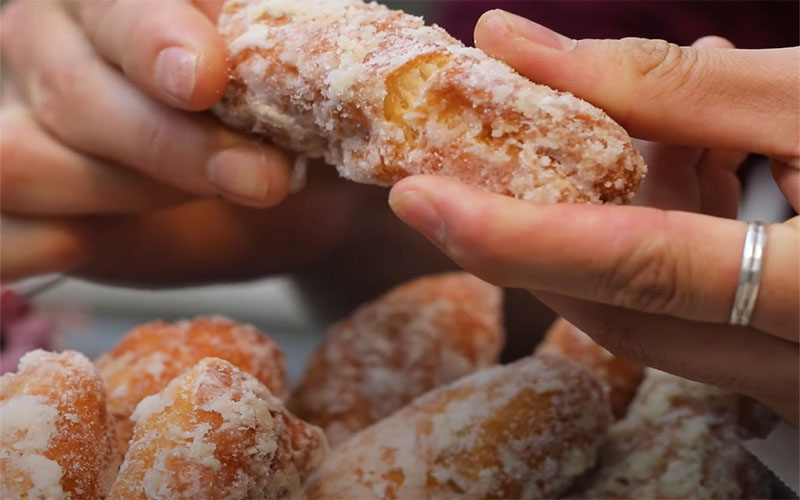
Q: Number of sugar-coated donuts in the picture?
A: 8